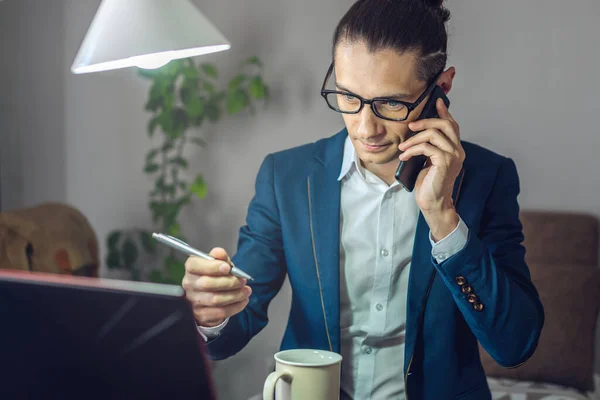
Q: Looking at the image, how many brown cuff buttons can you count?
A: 4